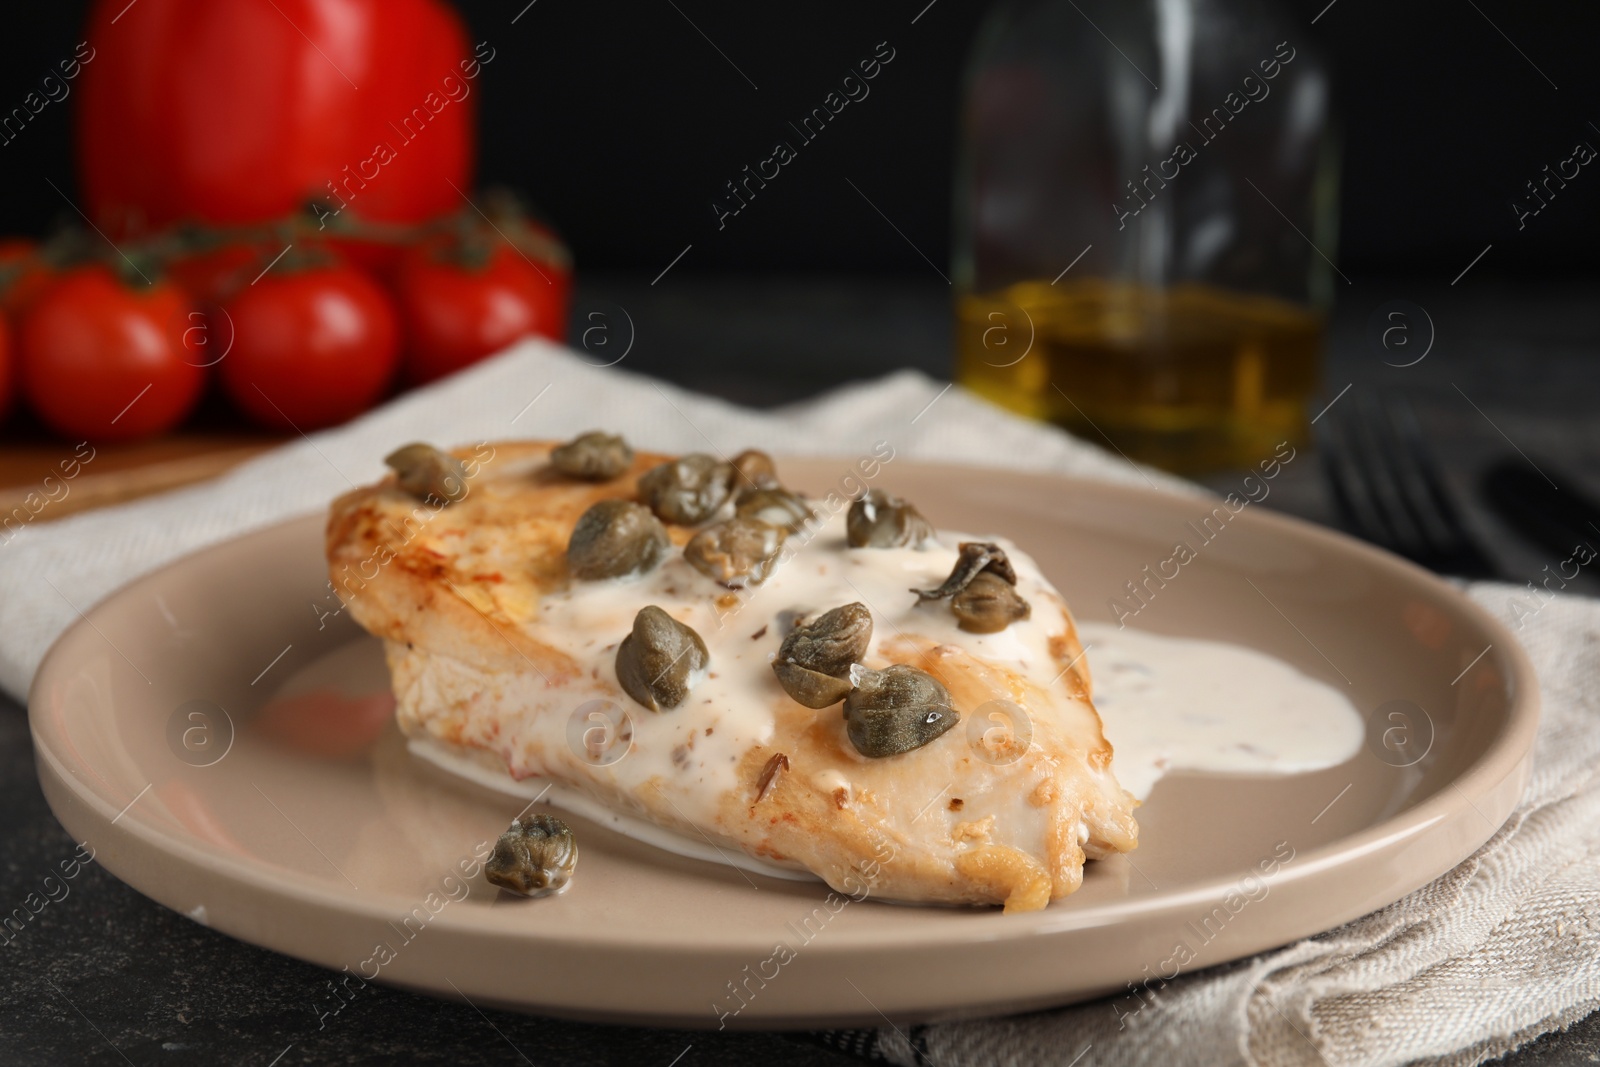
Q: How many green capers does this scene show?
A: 13